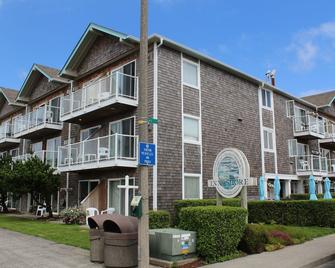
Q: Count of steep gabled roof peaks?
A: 3